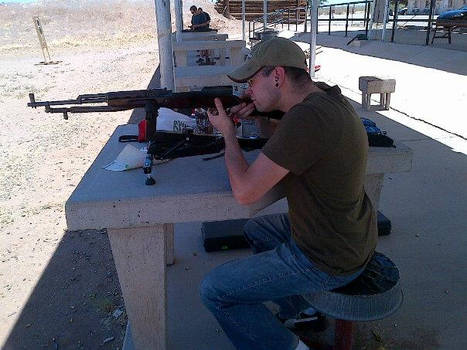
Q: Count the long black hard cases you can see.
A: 1